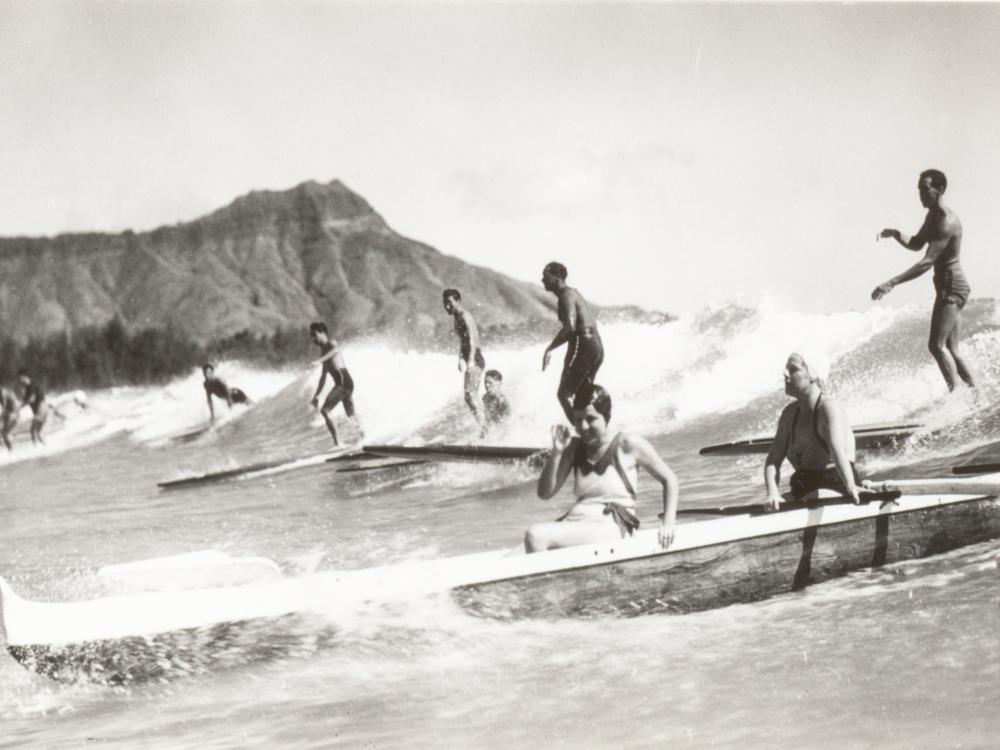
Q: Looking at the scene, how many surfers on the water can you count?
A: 8